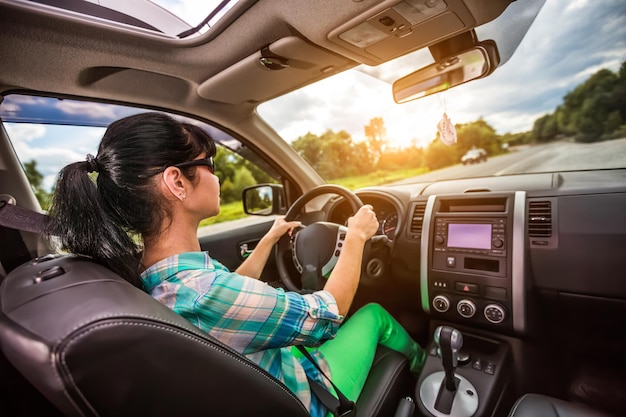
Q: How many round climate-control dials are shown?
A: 3